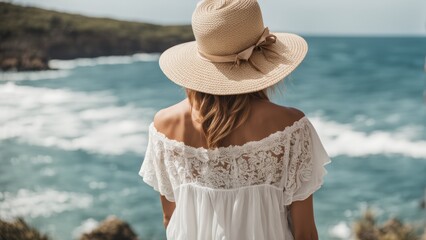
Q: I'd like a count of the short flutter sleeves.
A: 2